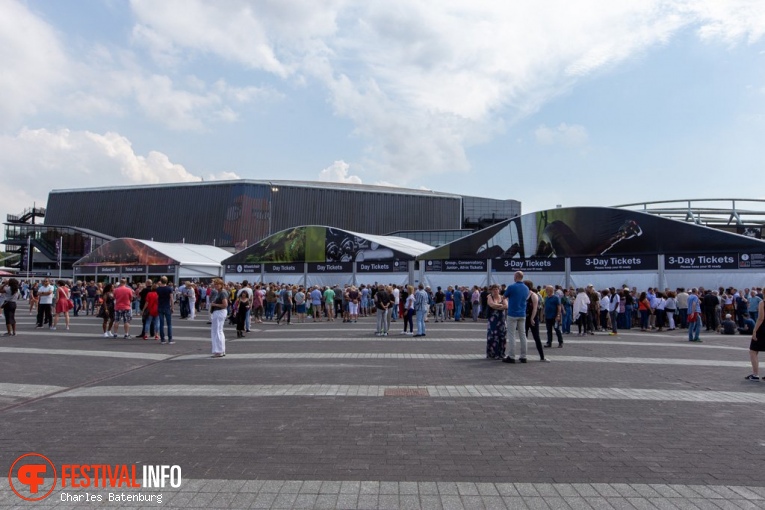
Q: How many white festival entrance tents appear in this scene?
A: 3